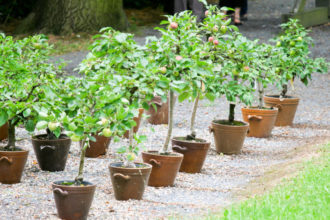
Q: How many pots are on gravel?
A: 13